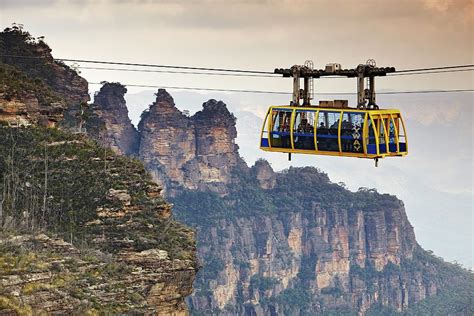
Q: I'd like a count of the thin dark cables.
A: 3